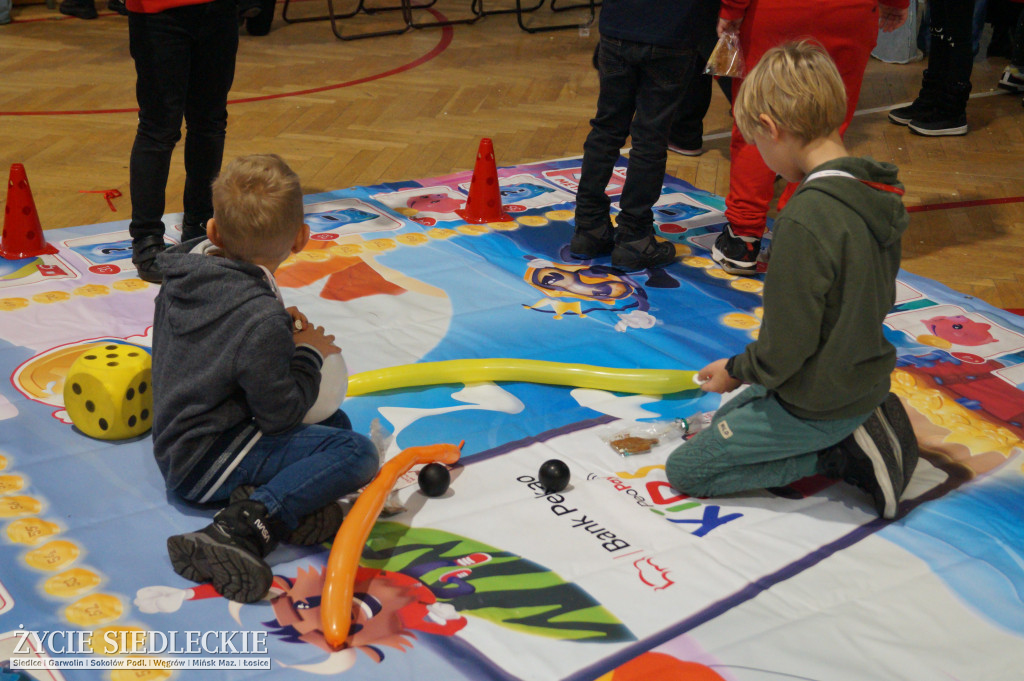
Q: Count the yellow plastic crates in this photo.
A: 0